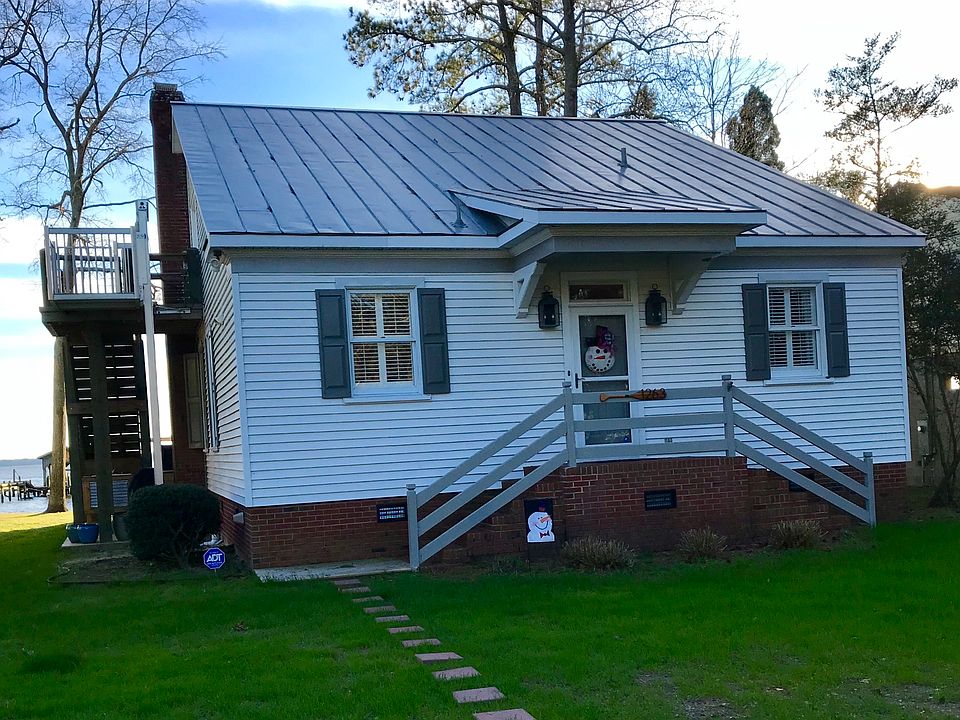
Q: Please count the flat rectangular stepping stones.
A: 11